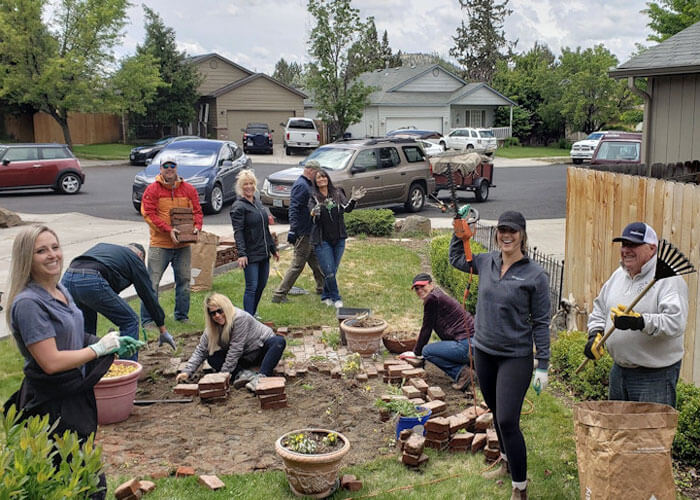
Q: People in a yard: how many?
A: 10